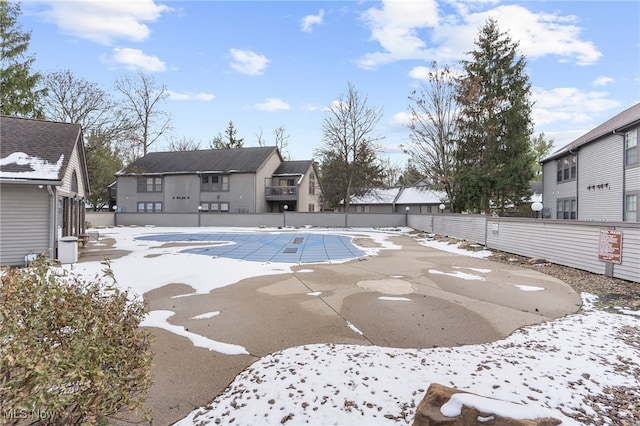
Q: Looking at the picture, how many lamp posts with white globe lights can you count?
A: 6